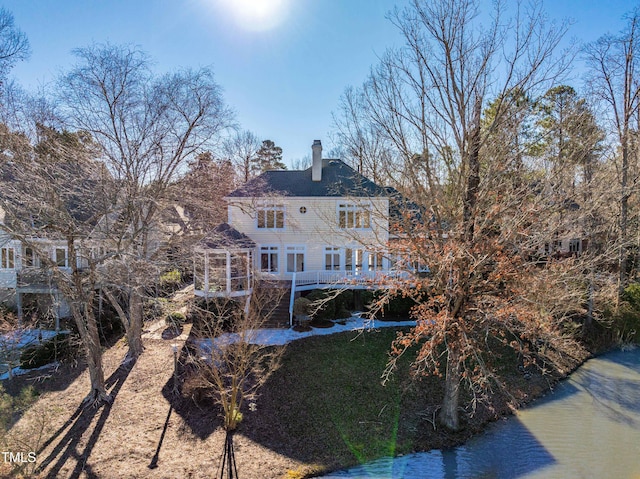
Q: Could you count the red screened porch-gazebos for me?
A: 0